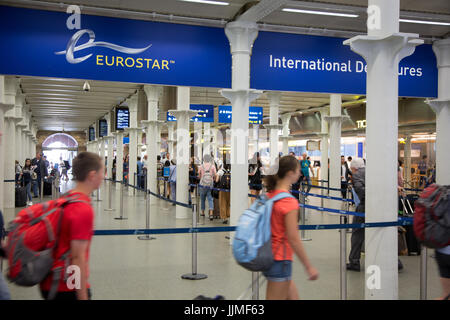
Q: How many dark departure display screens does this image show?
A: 3